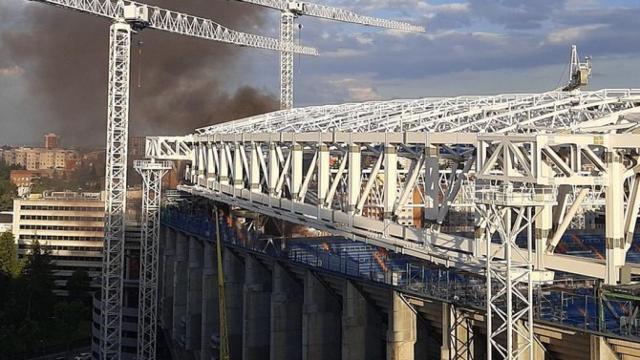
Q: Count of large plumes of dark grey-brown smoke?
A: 1